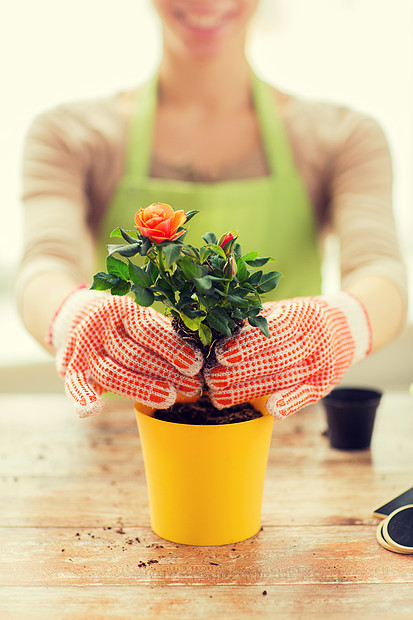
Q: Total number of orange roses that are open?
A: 1